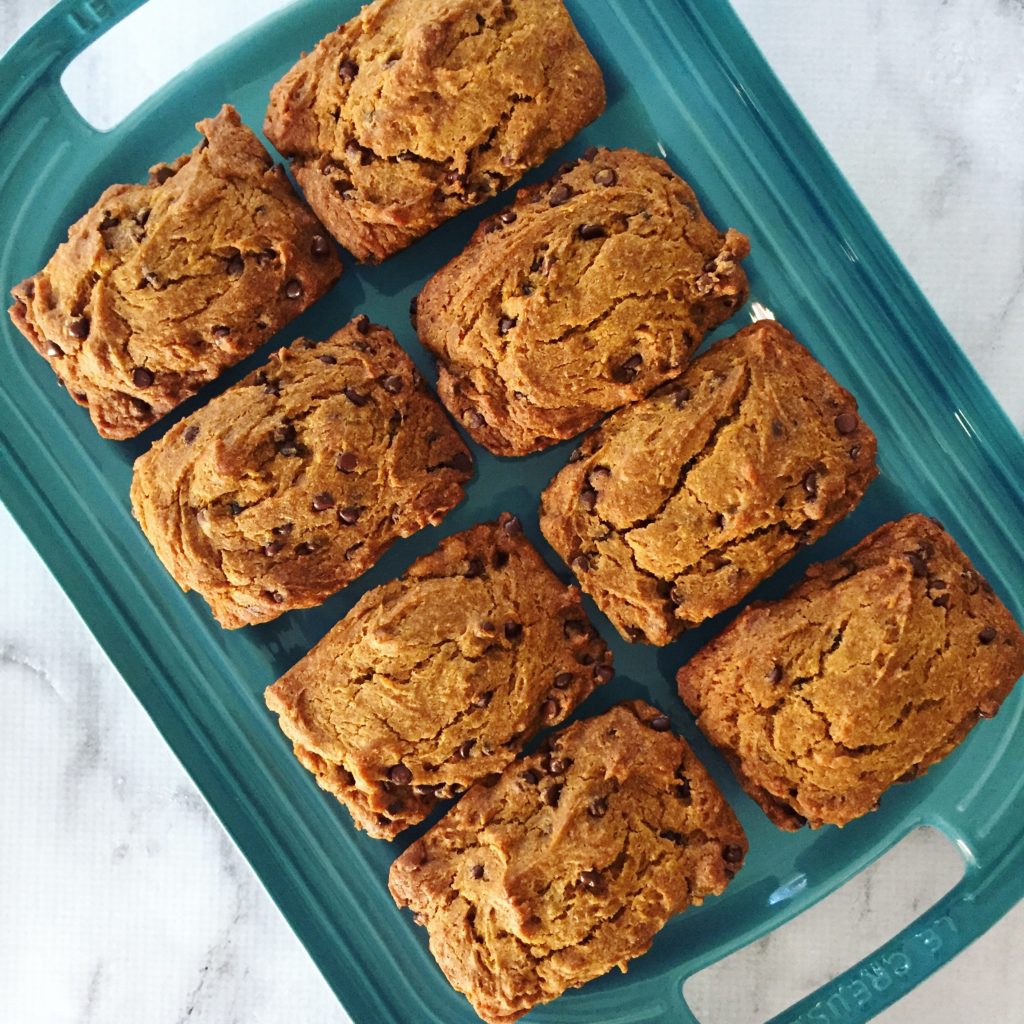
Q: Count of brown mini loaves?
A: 8